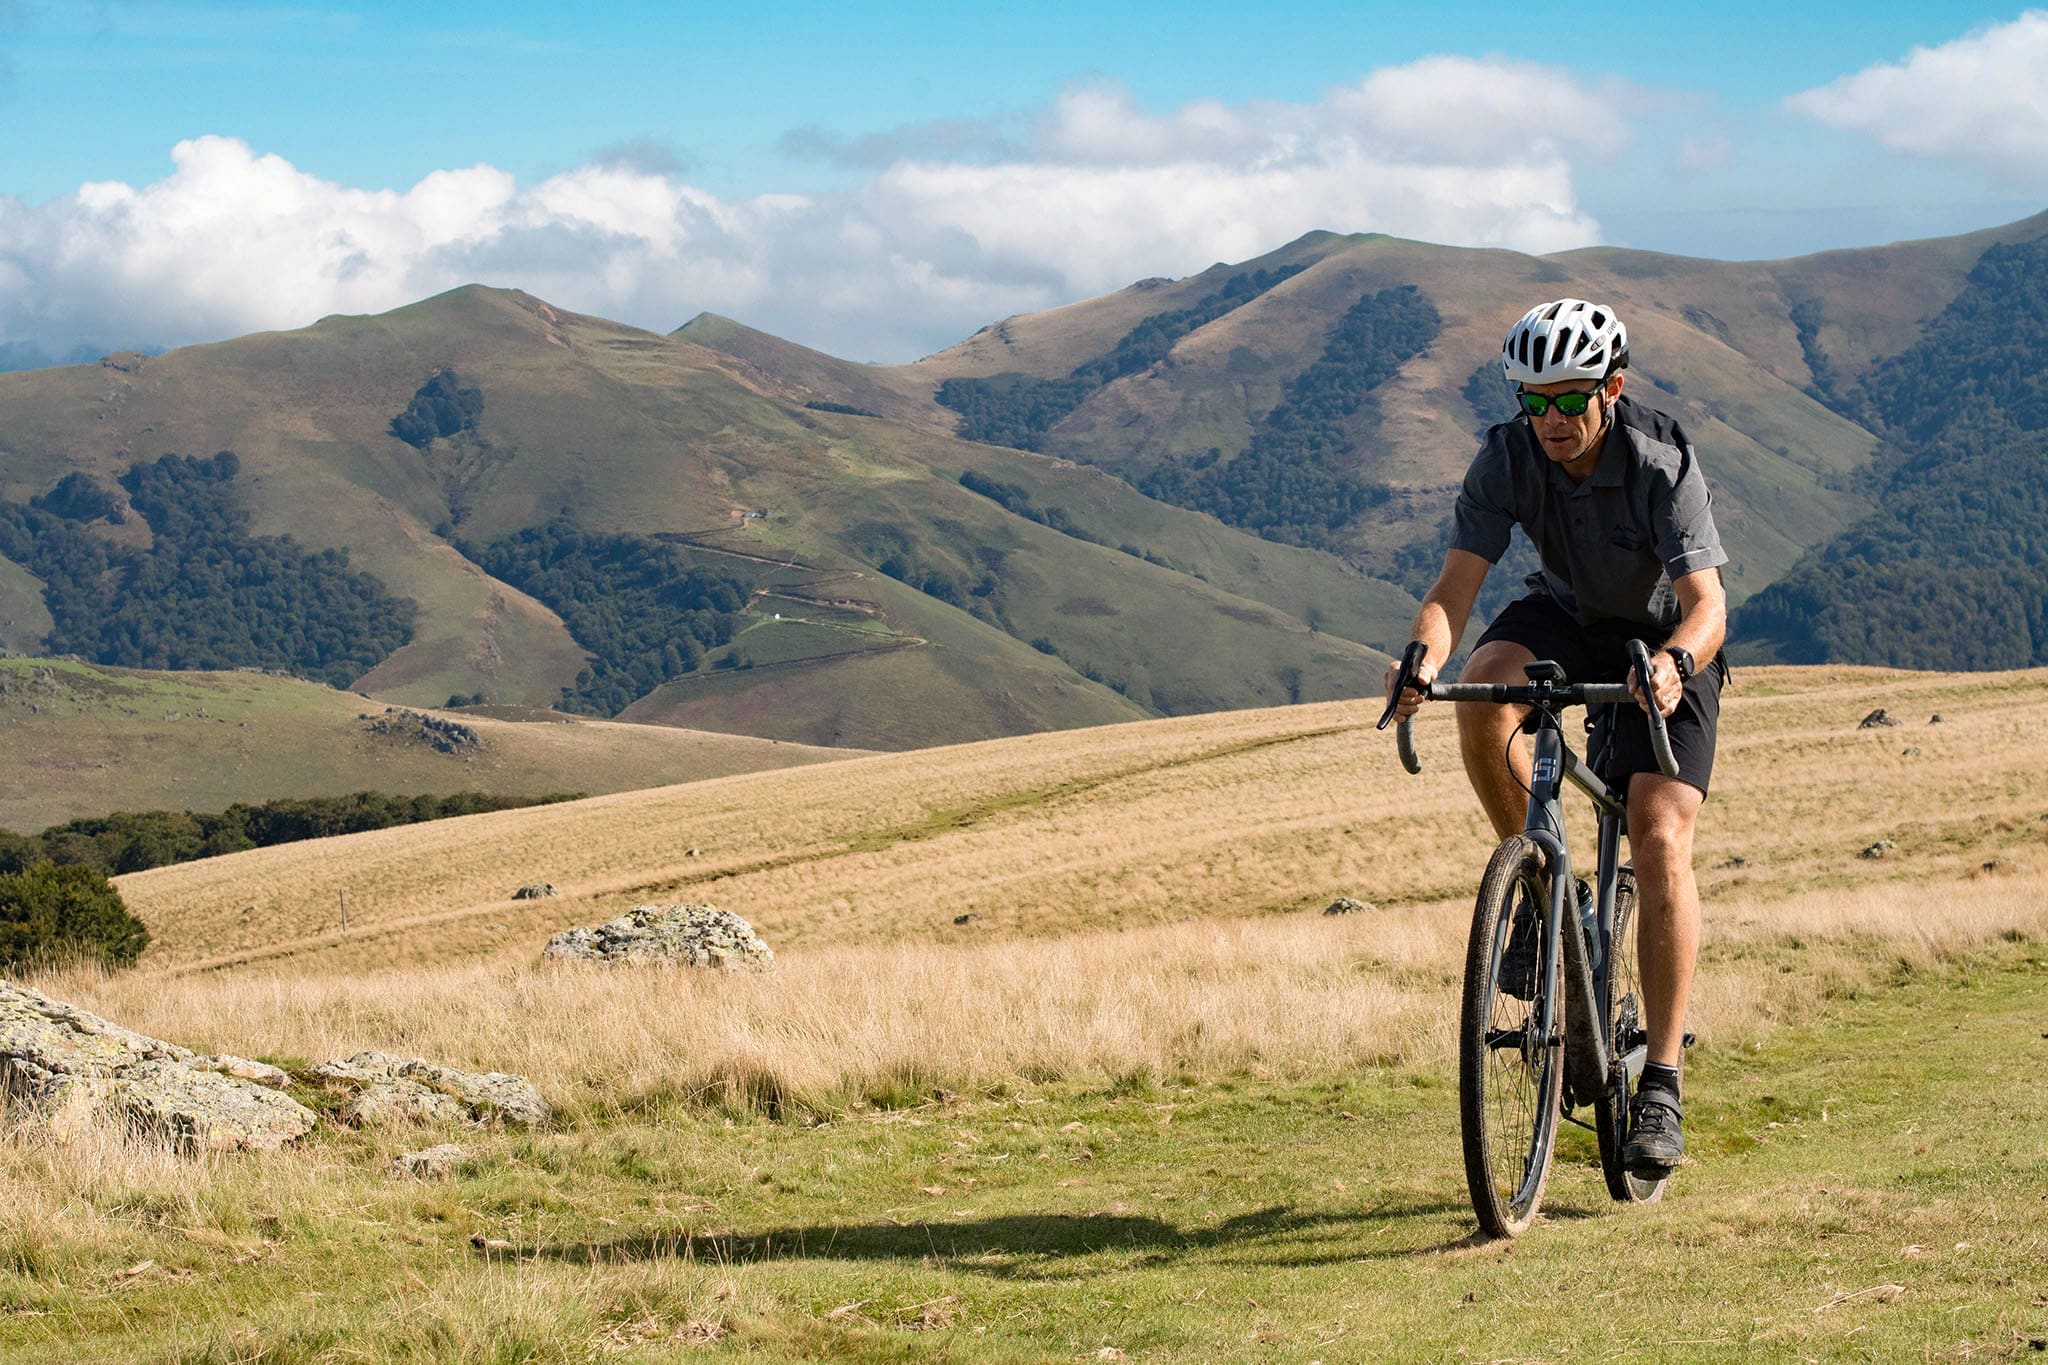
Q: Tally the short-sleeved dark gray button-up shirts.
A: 1